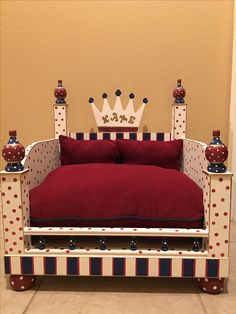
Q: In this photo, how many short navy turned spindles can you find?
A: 6